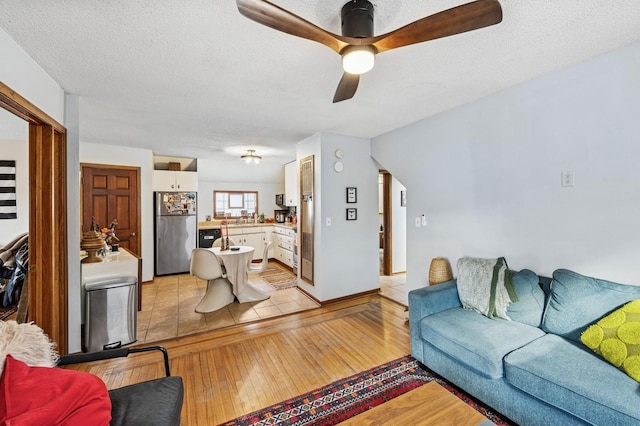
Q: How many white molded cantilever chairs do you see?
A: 3